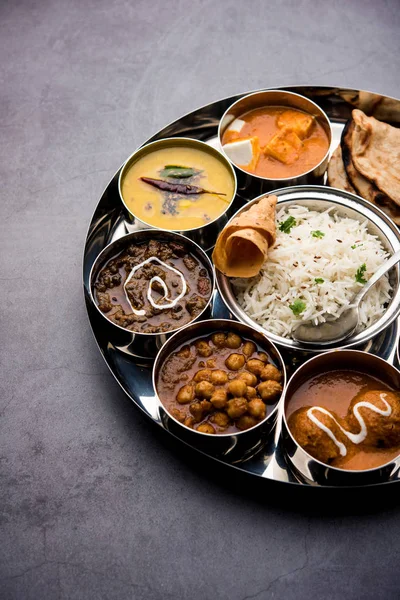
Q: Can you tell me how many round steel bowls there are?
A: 6